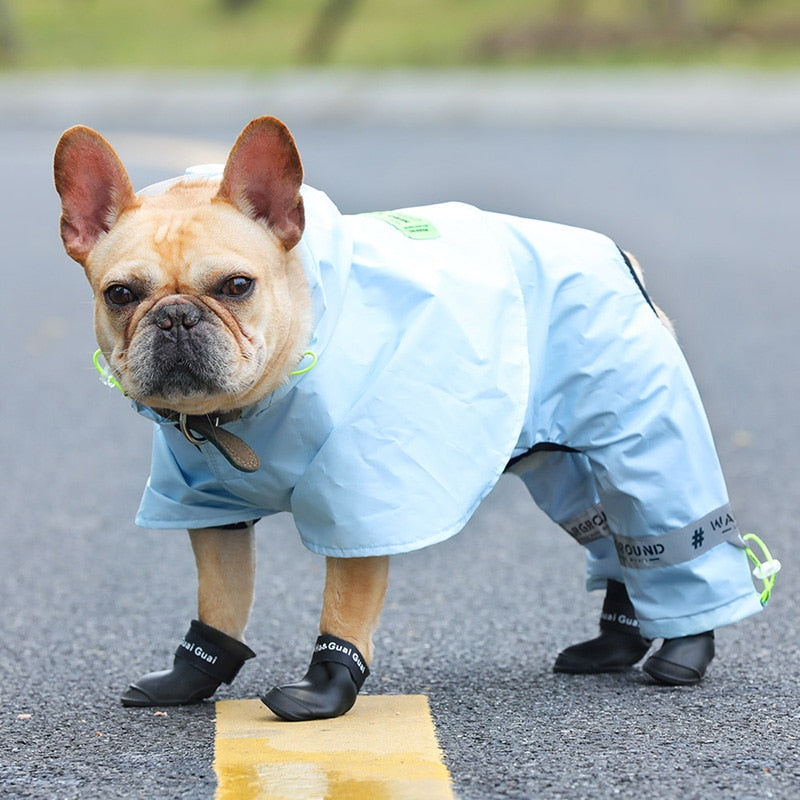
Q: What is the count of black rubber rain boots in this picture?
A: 4